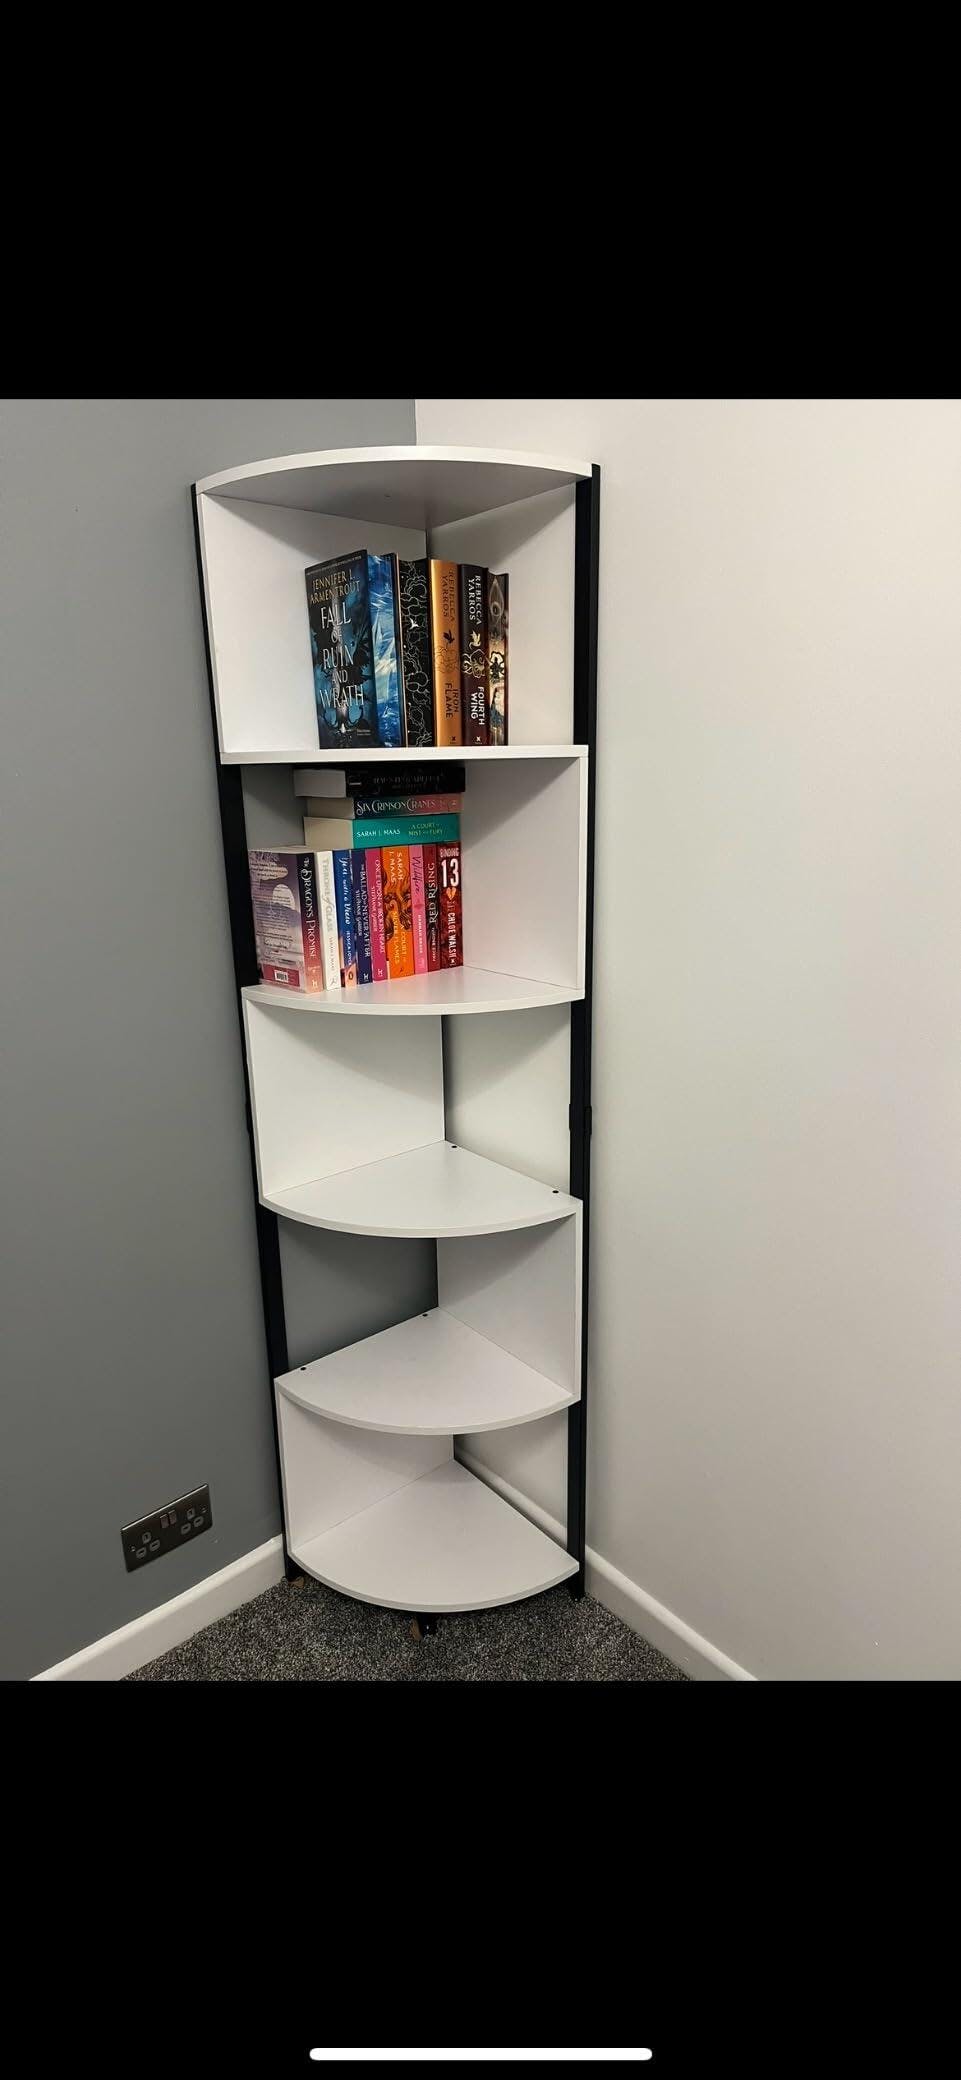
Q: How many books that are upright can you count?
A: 14